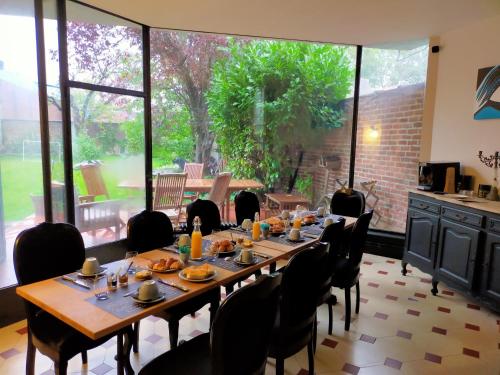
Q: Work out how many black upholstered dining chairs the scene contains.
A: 9